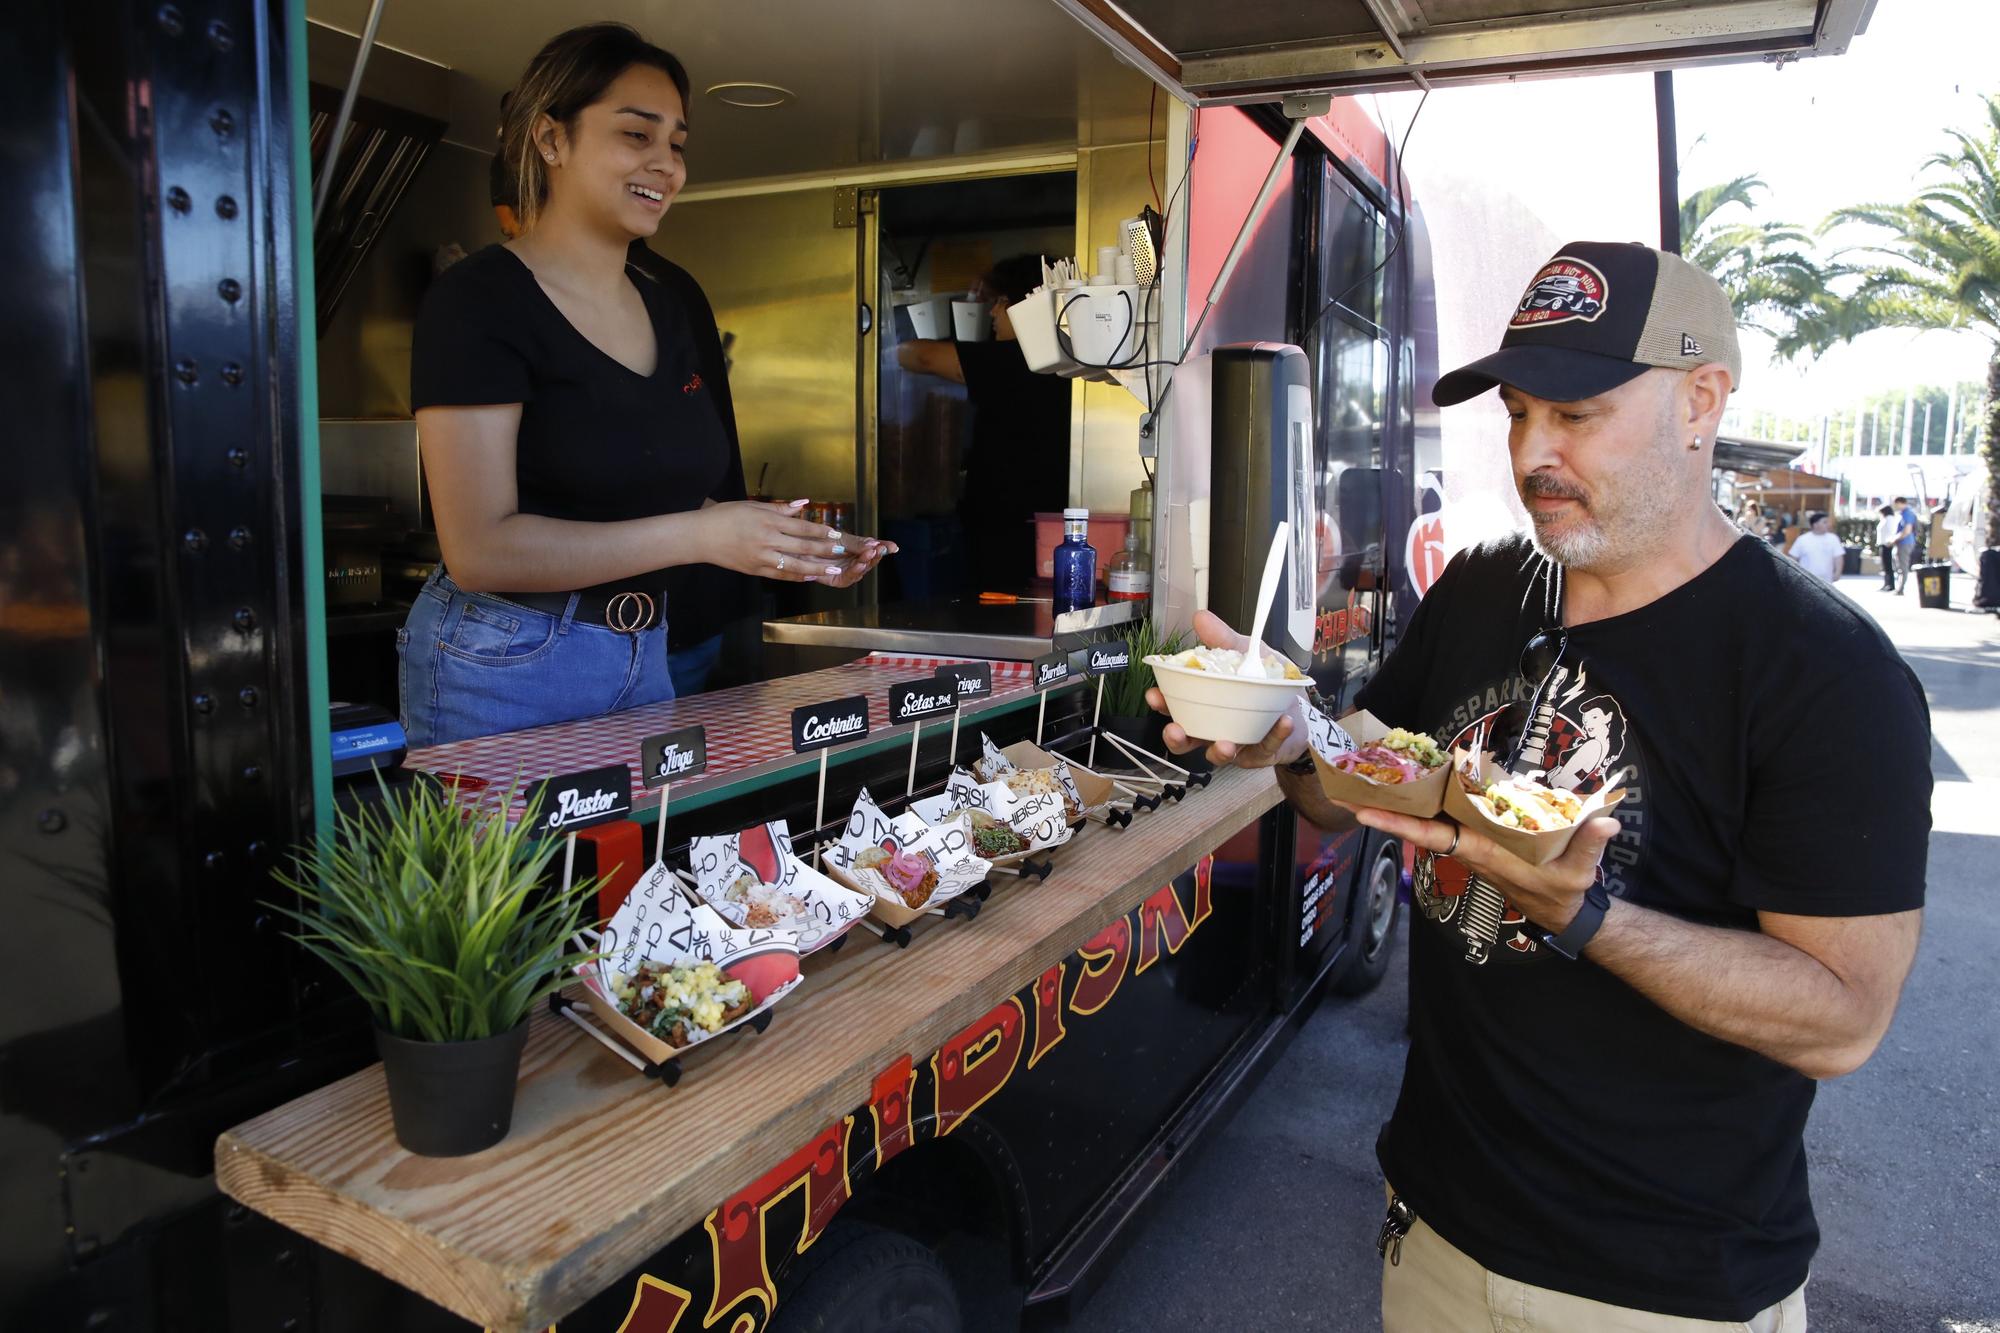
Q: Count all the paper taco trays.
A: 7